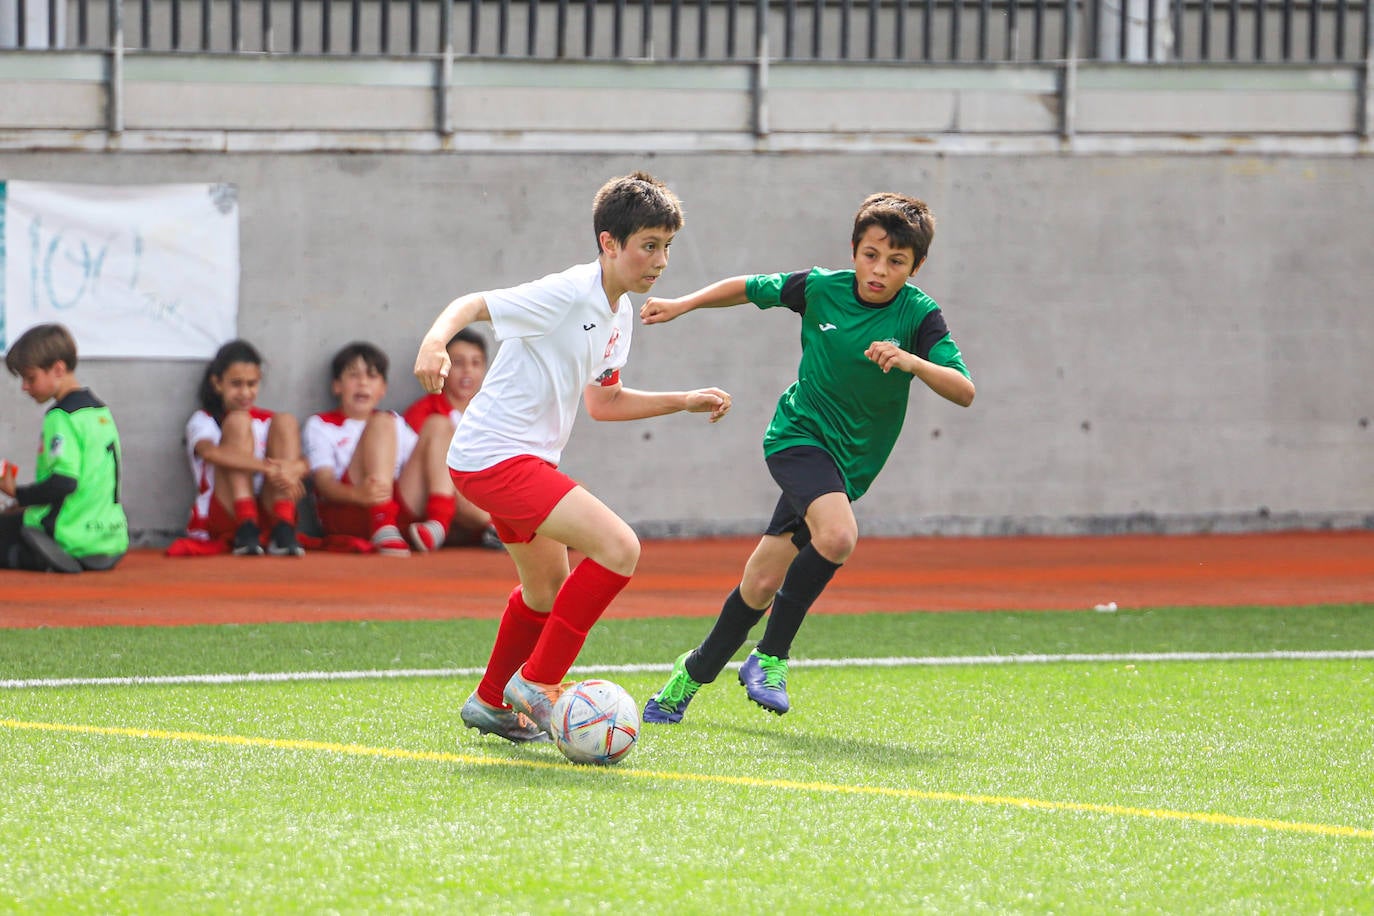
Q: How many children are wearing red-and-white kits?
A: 4